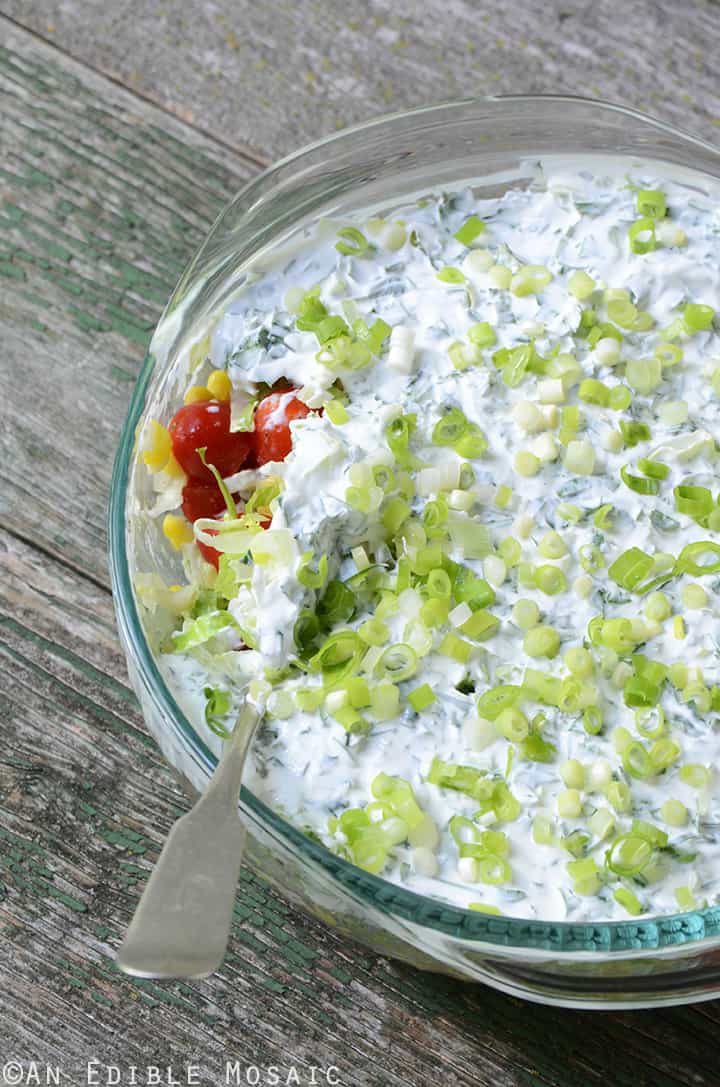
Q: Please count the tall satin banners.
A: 0